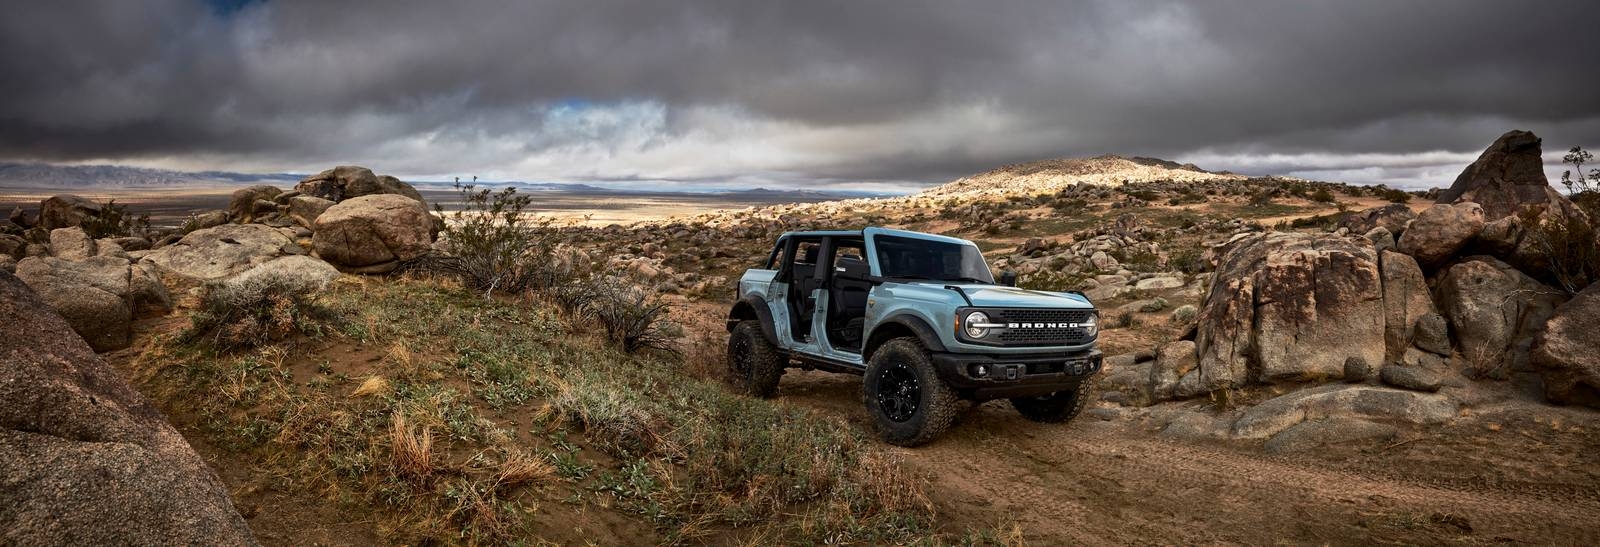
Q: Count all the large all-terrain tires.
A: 3